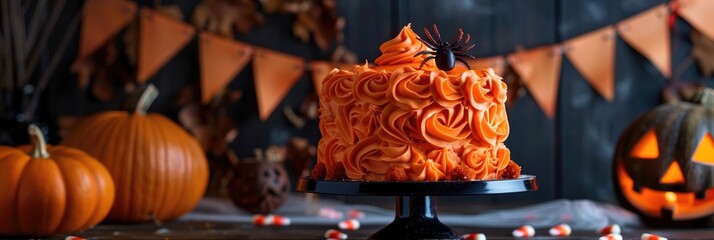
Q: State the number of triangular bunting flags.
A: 10